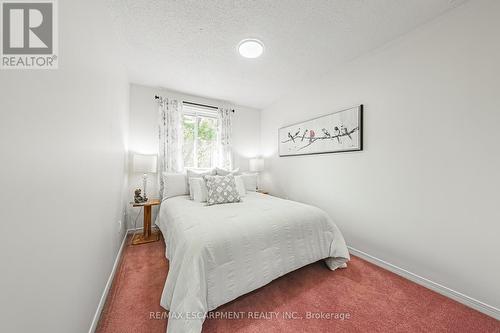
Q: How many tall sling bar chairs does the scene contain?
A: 0